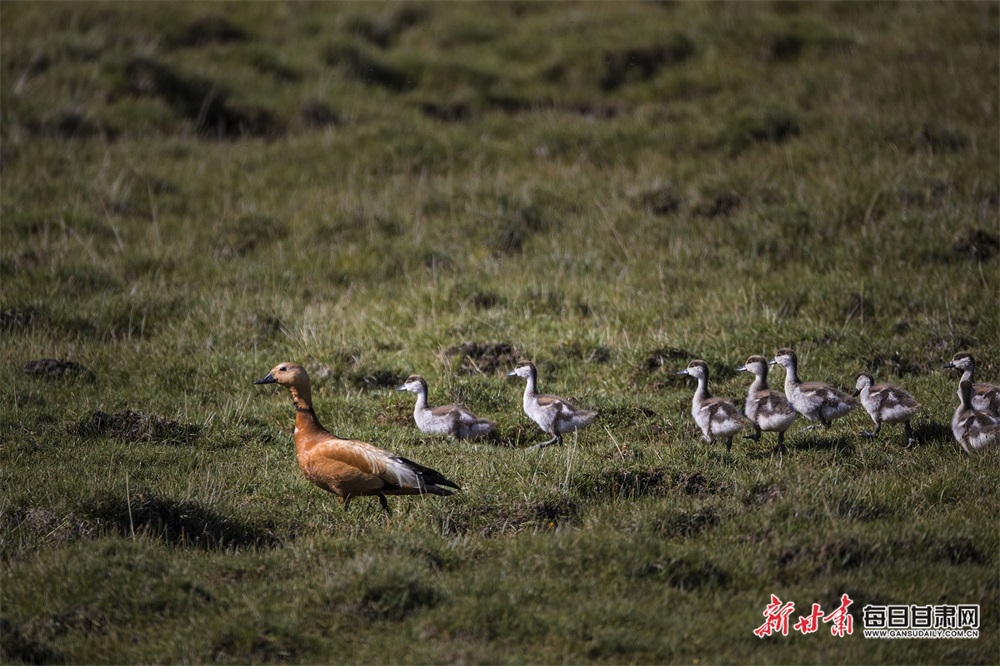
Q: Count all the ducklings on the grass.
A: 8